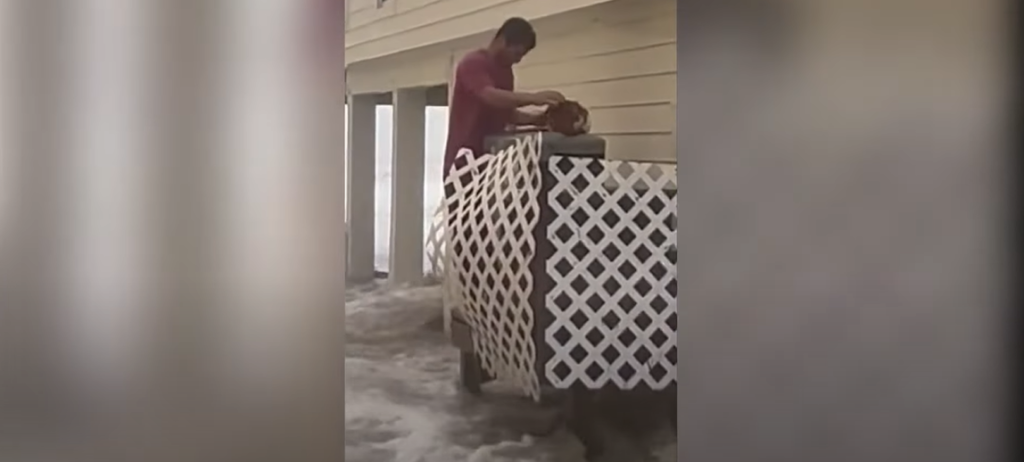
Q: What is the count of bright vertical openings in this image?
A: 2